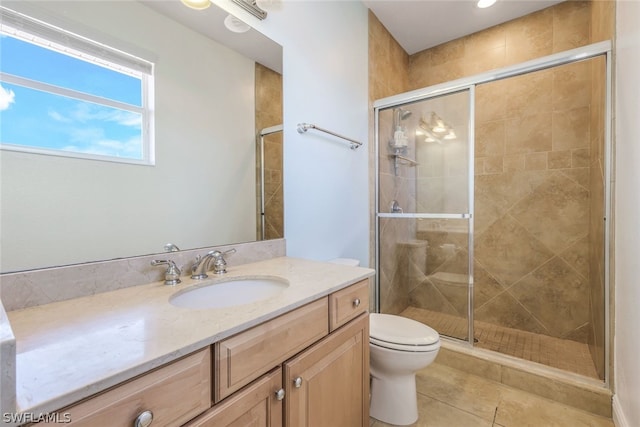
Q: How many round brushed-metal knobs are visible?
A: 4